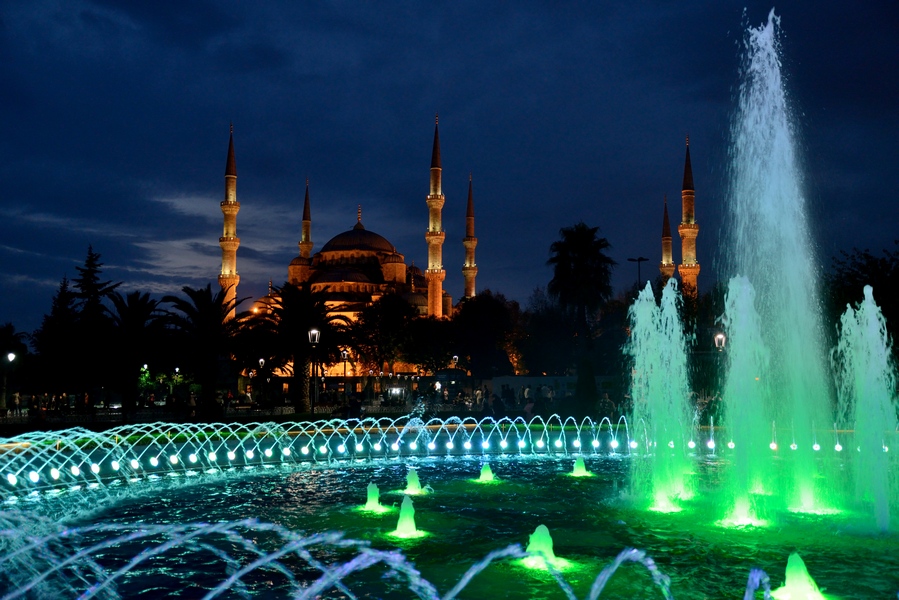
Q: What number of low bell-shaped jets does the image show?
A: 7